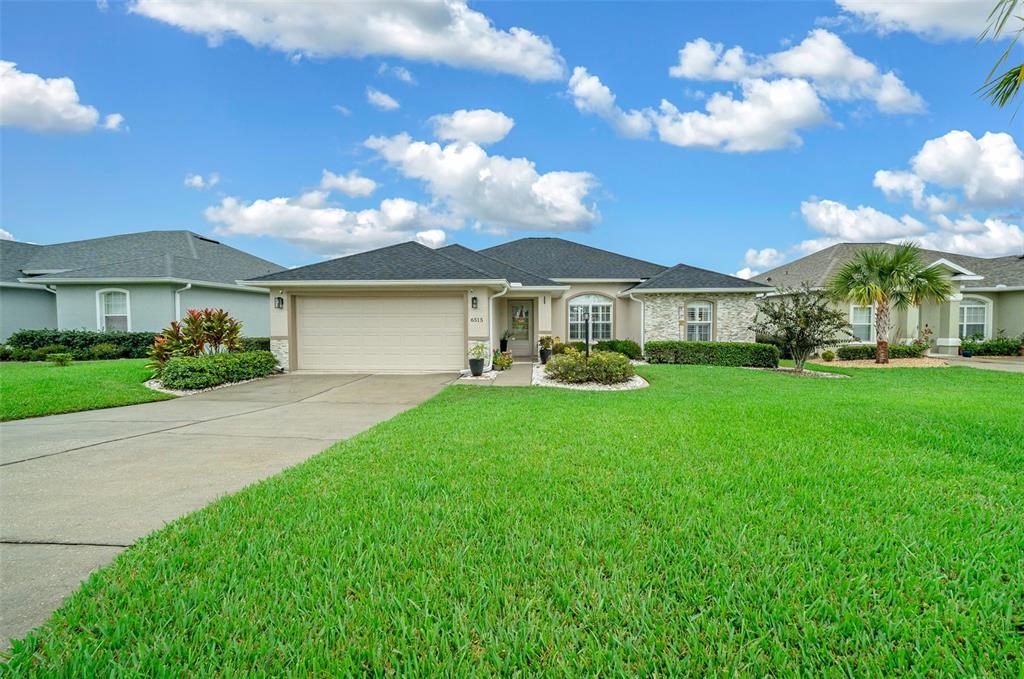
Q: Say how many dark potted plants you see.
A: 3